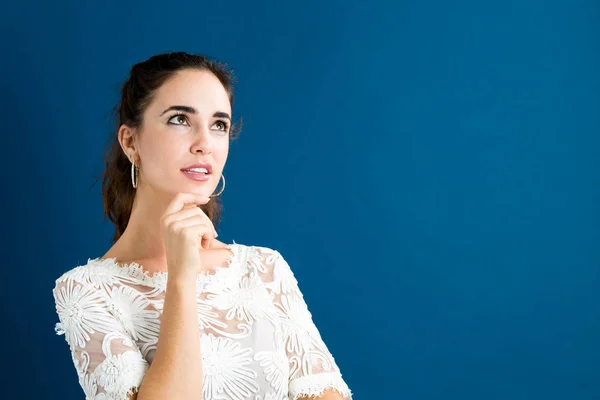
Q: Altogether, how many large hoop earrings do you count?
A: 2